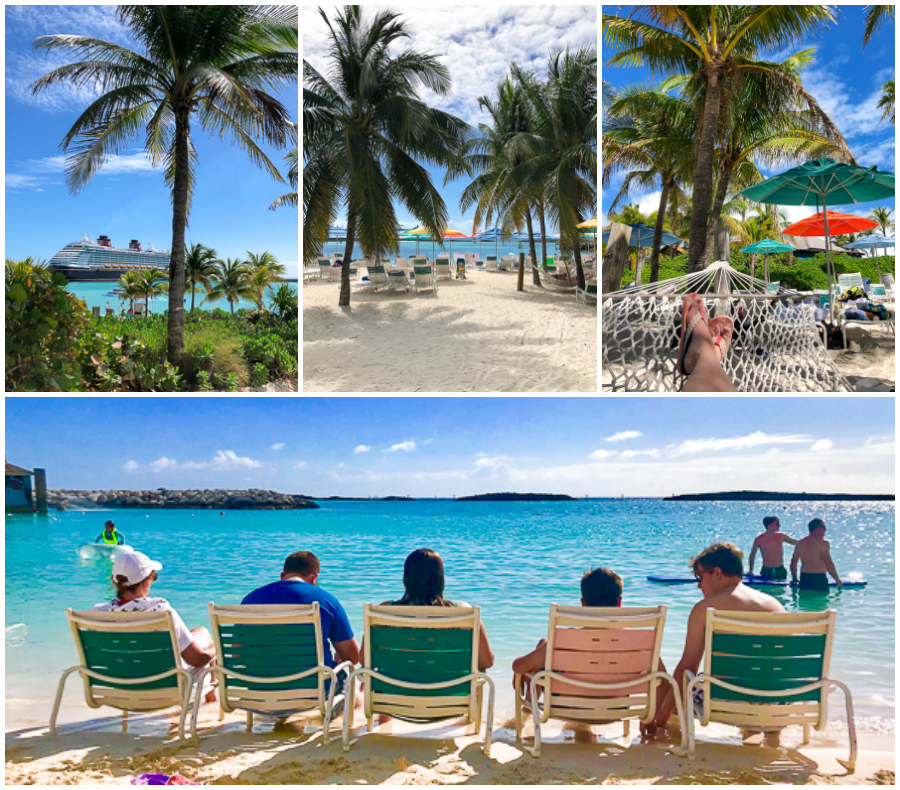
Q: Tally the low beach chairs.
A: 5